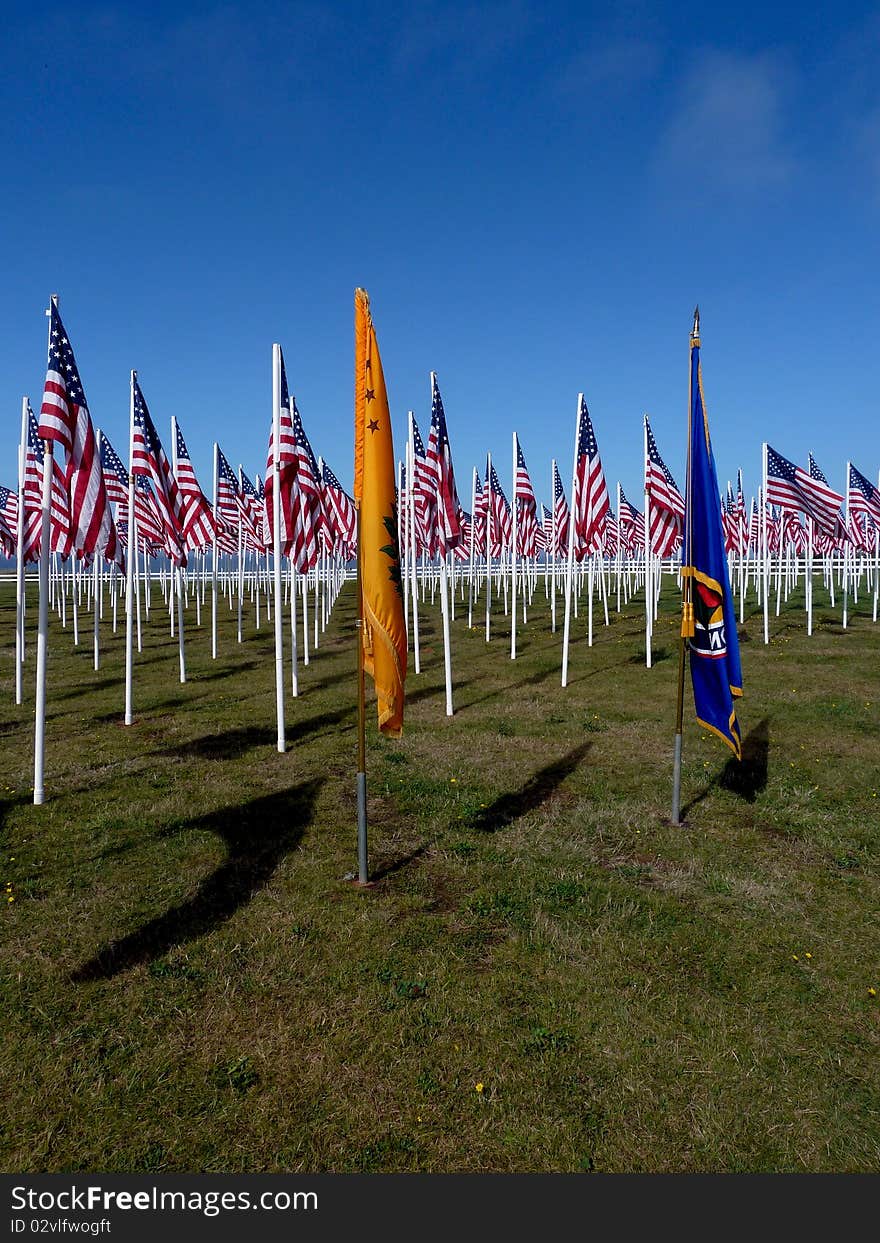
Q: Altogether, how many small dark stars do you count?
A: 3